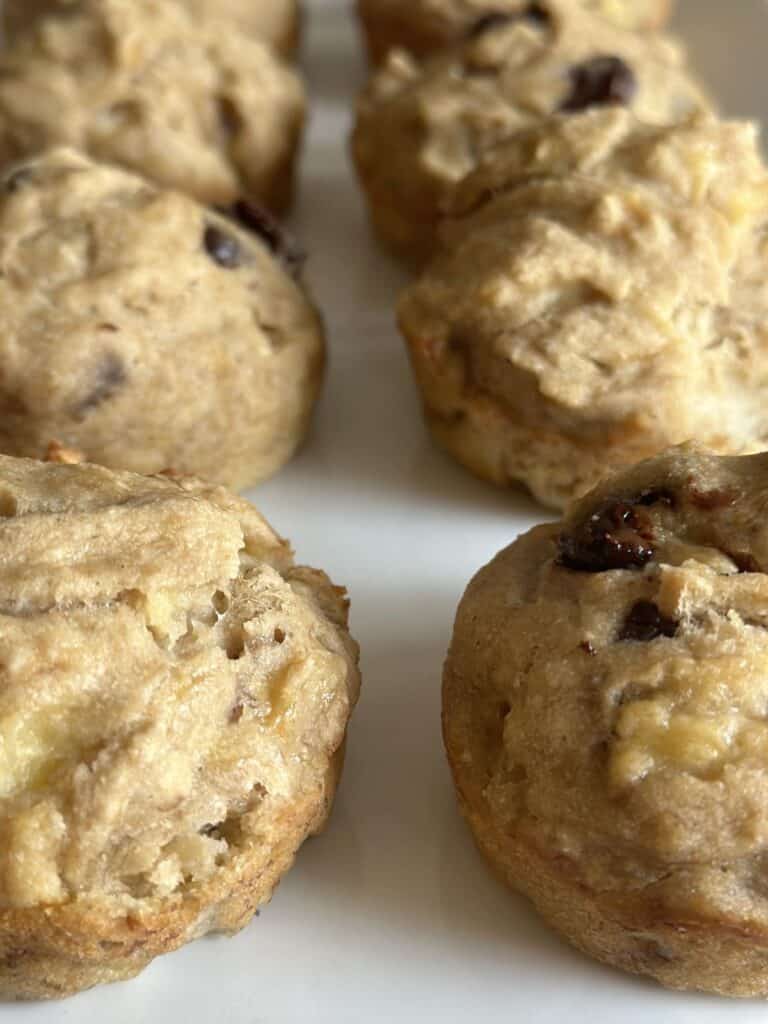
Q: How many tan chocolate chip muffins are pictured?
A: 8